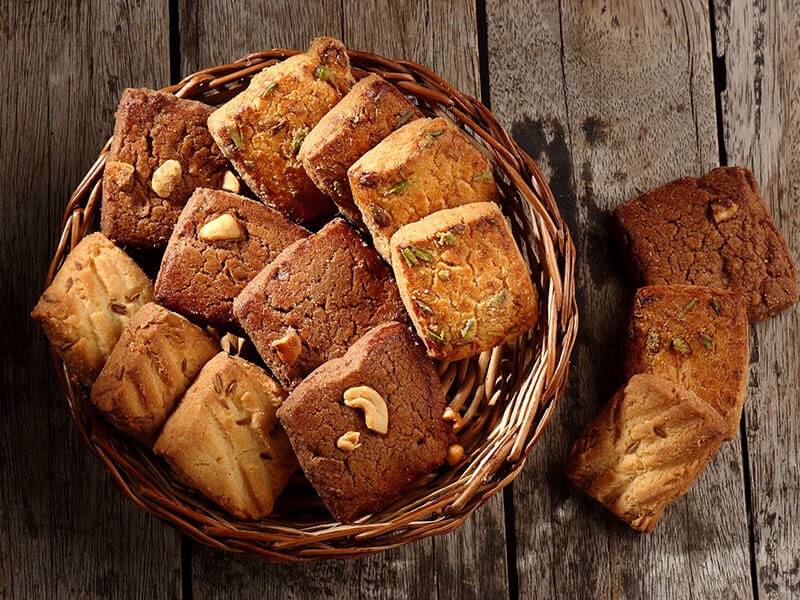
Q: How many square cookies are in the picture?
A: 14